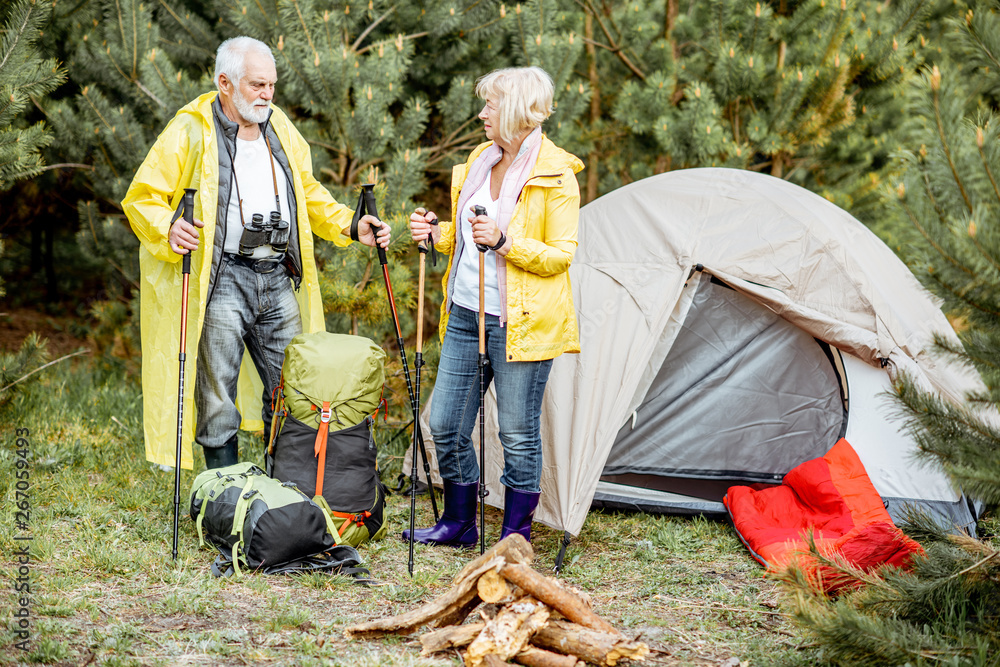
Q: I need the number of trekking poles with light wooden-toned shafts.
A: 2